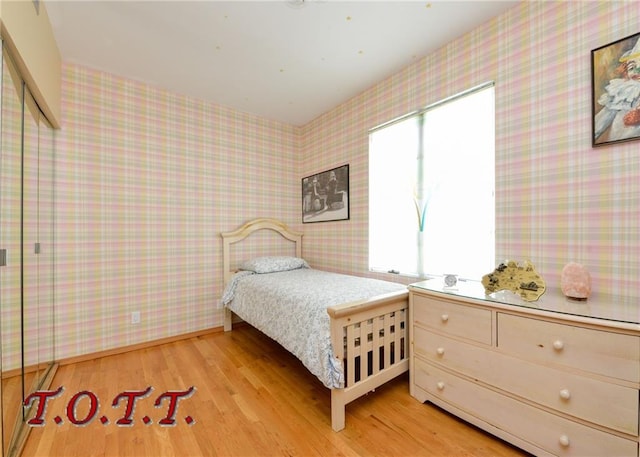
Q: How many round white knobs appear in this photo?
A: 6